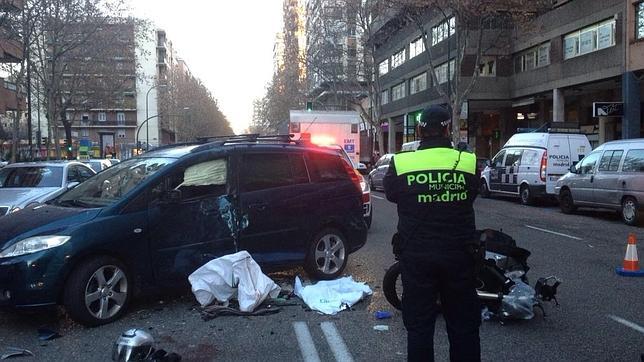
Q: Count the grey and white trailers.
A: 1